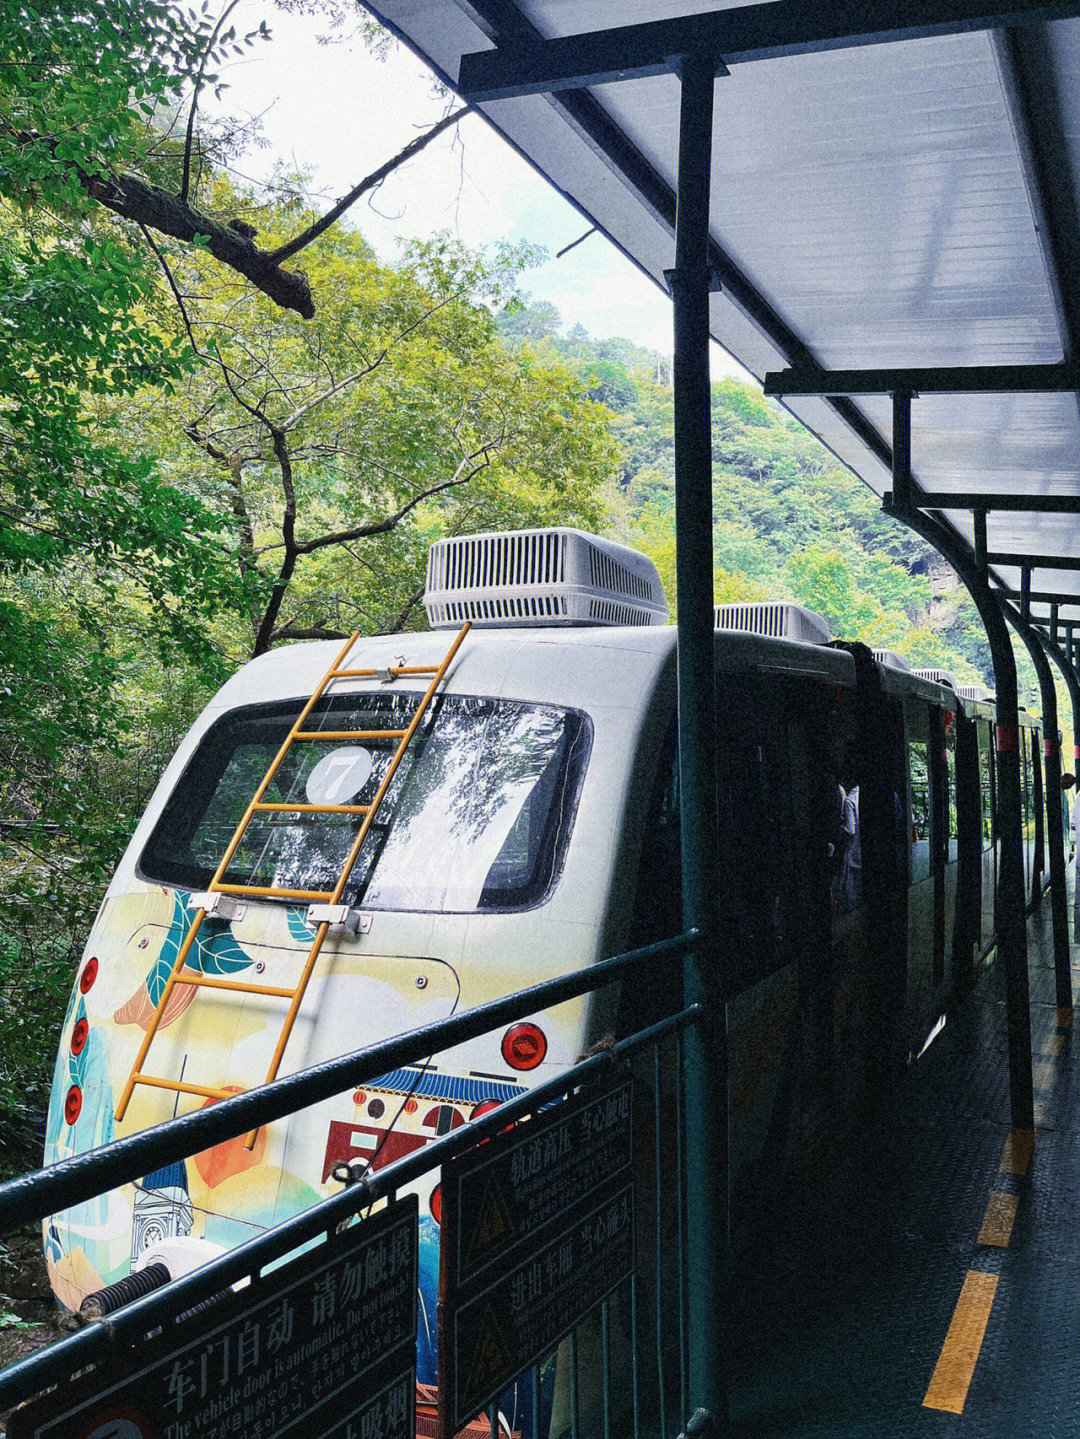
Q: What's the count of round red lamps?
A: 6